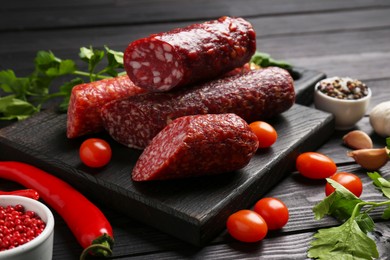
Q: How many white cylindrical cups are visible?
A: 2